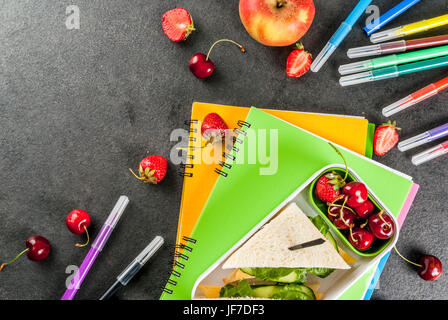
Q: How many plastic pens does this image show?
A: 11